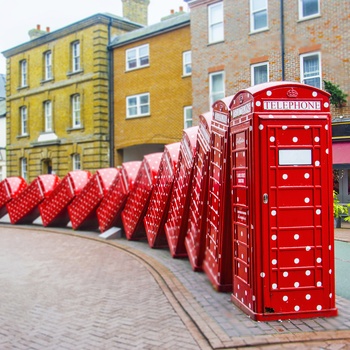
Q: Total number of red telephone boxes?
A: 11